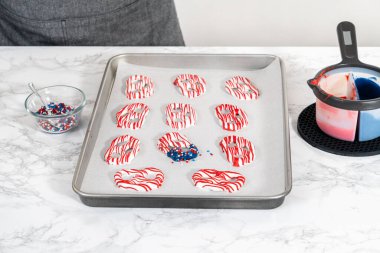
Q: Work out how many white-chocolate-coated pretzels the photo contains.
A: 11